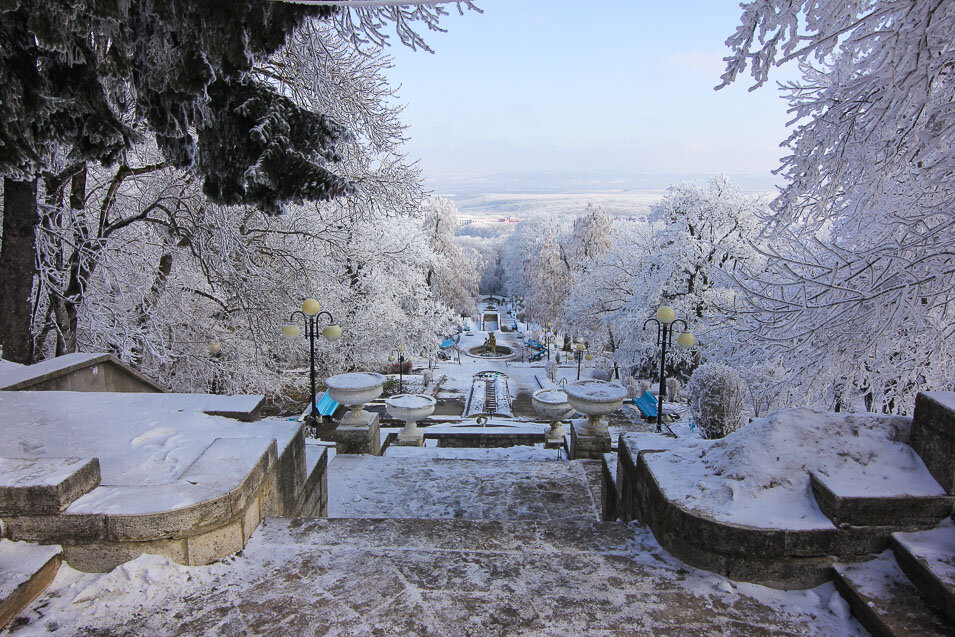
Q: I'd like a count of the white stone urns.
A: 4